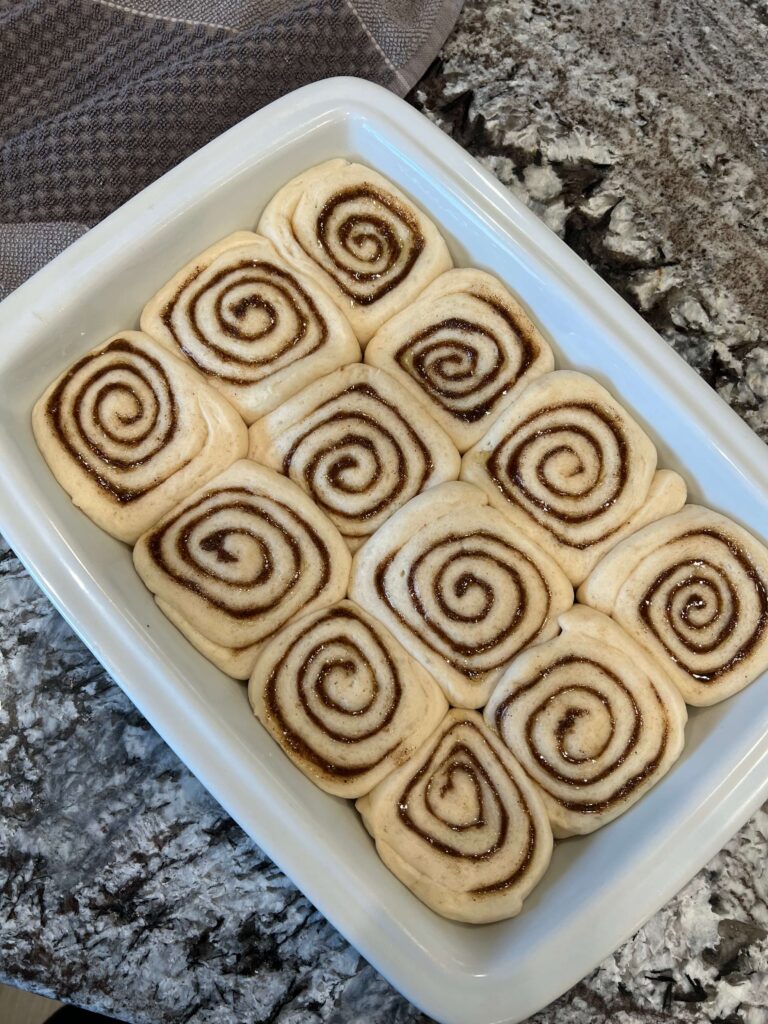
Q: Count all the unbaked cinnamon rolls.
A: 12